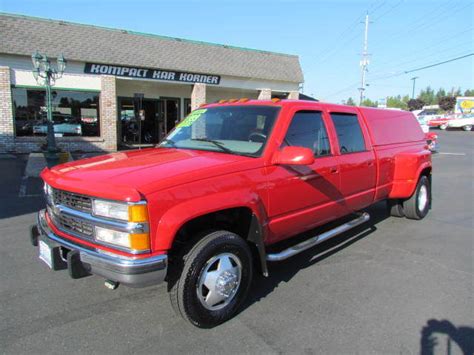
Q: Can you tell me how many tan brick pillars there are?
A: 5